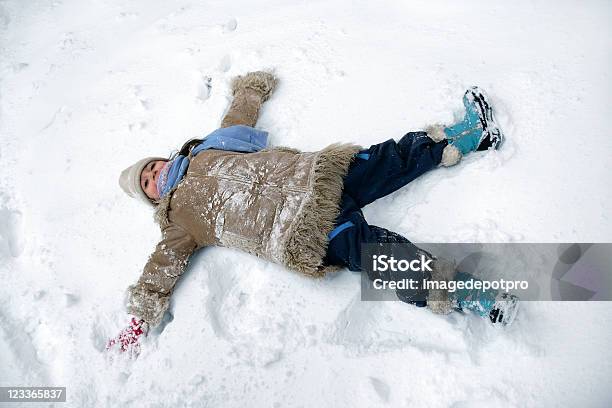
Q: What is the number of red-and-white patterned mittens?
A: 1